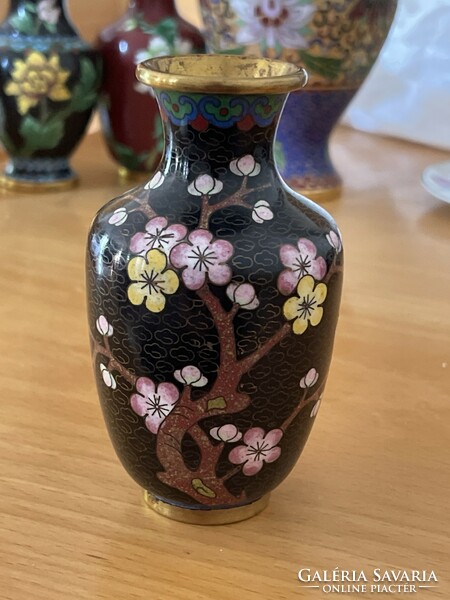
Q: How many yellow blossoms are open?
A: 2